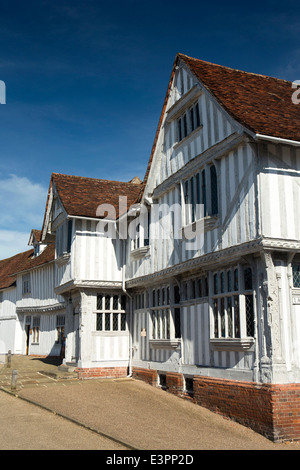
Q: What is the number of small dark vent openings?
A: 2